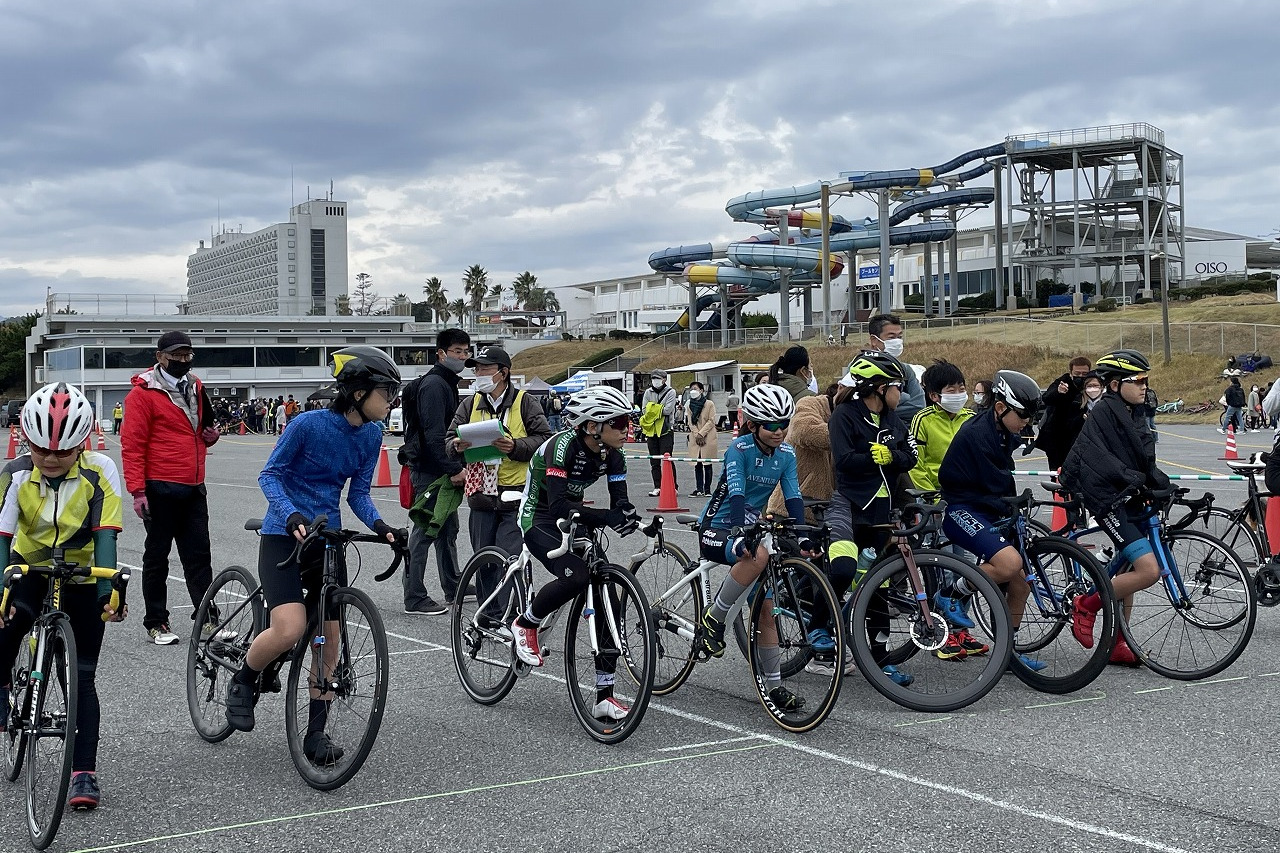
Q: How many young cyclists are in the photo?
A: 7